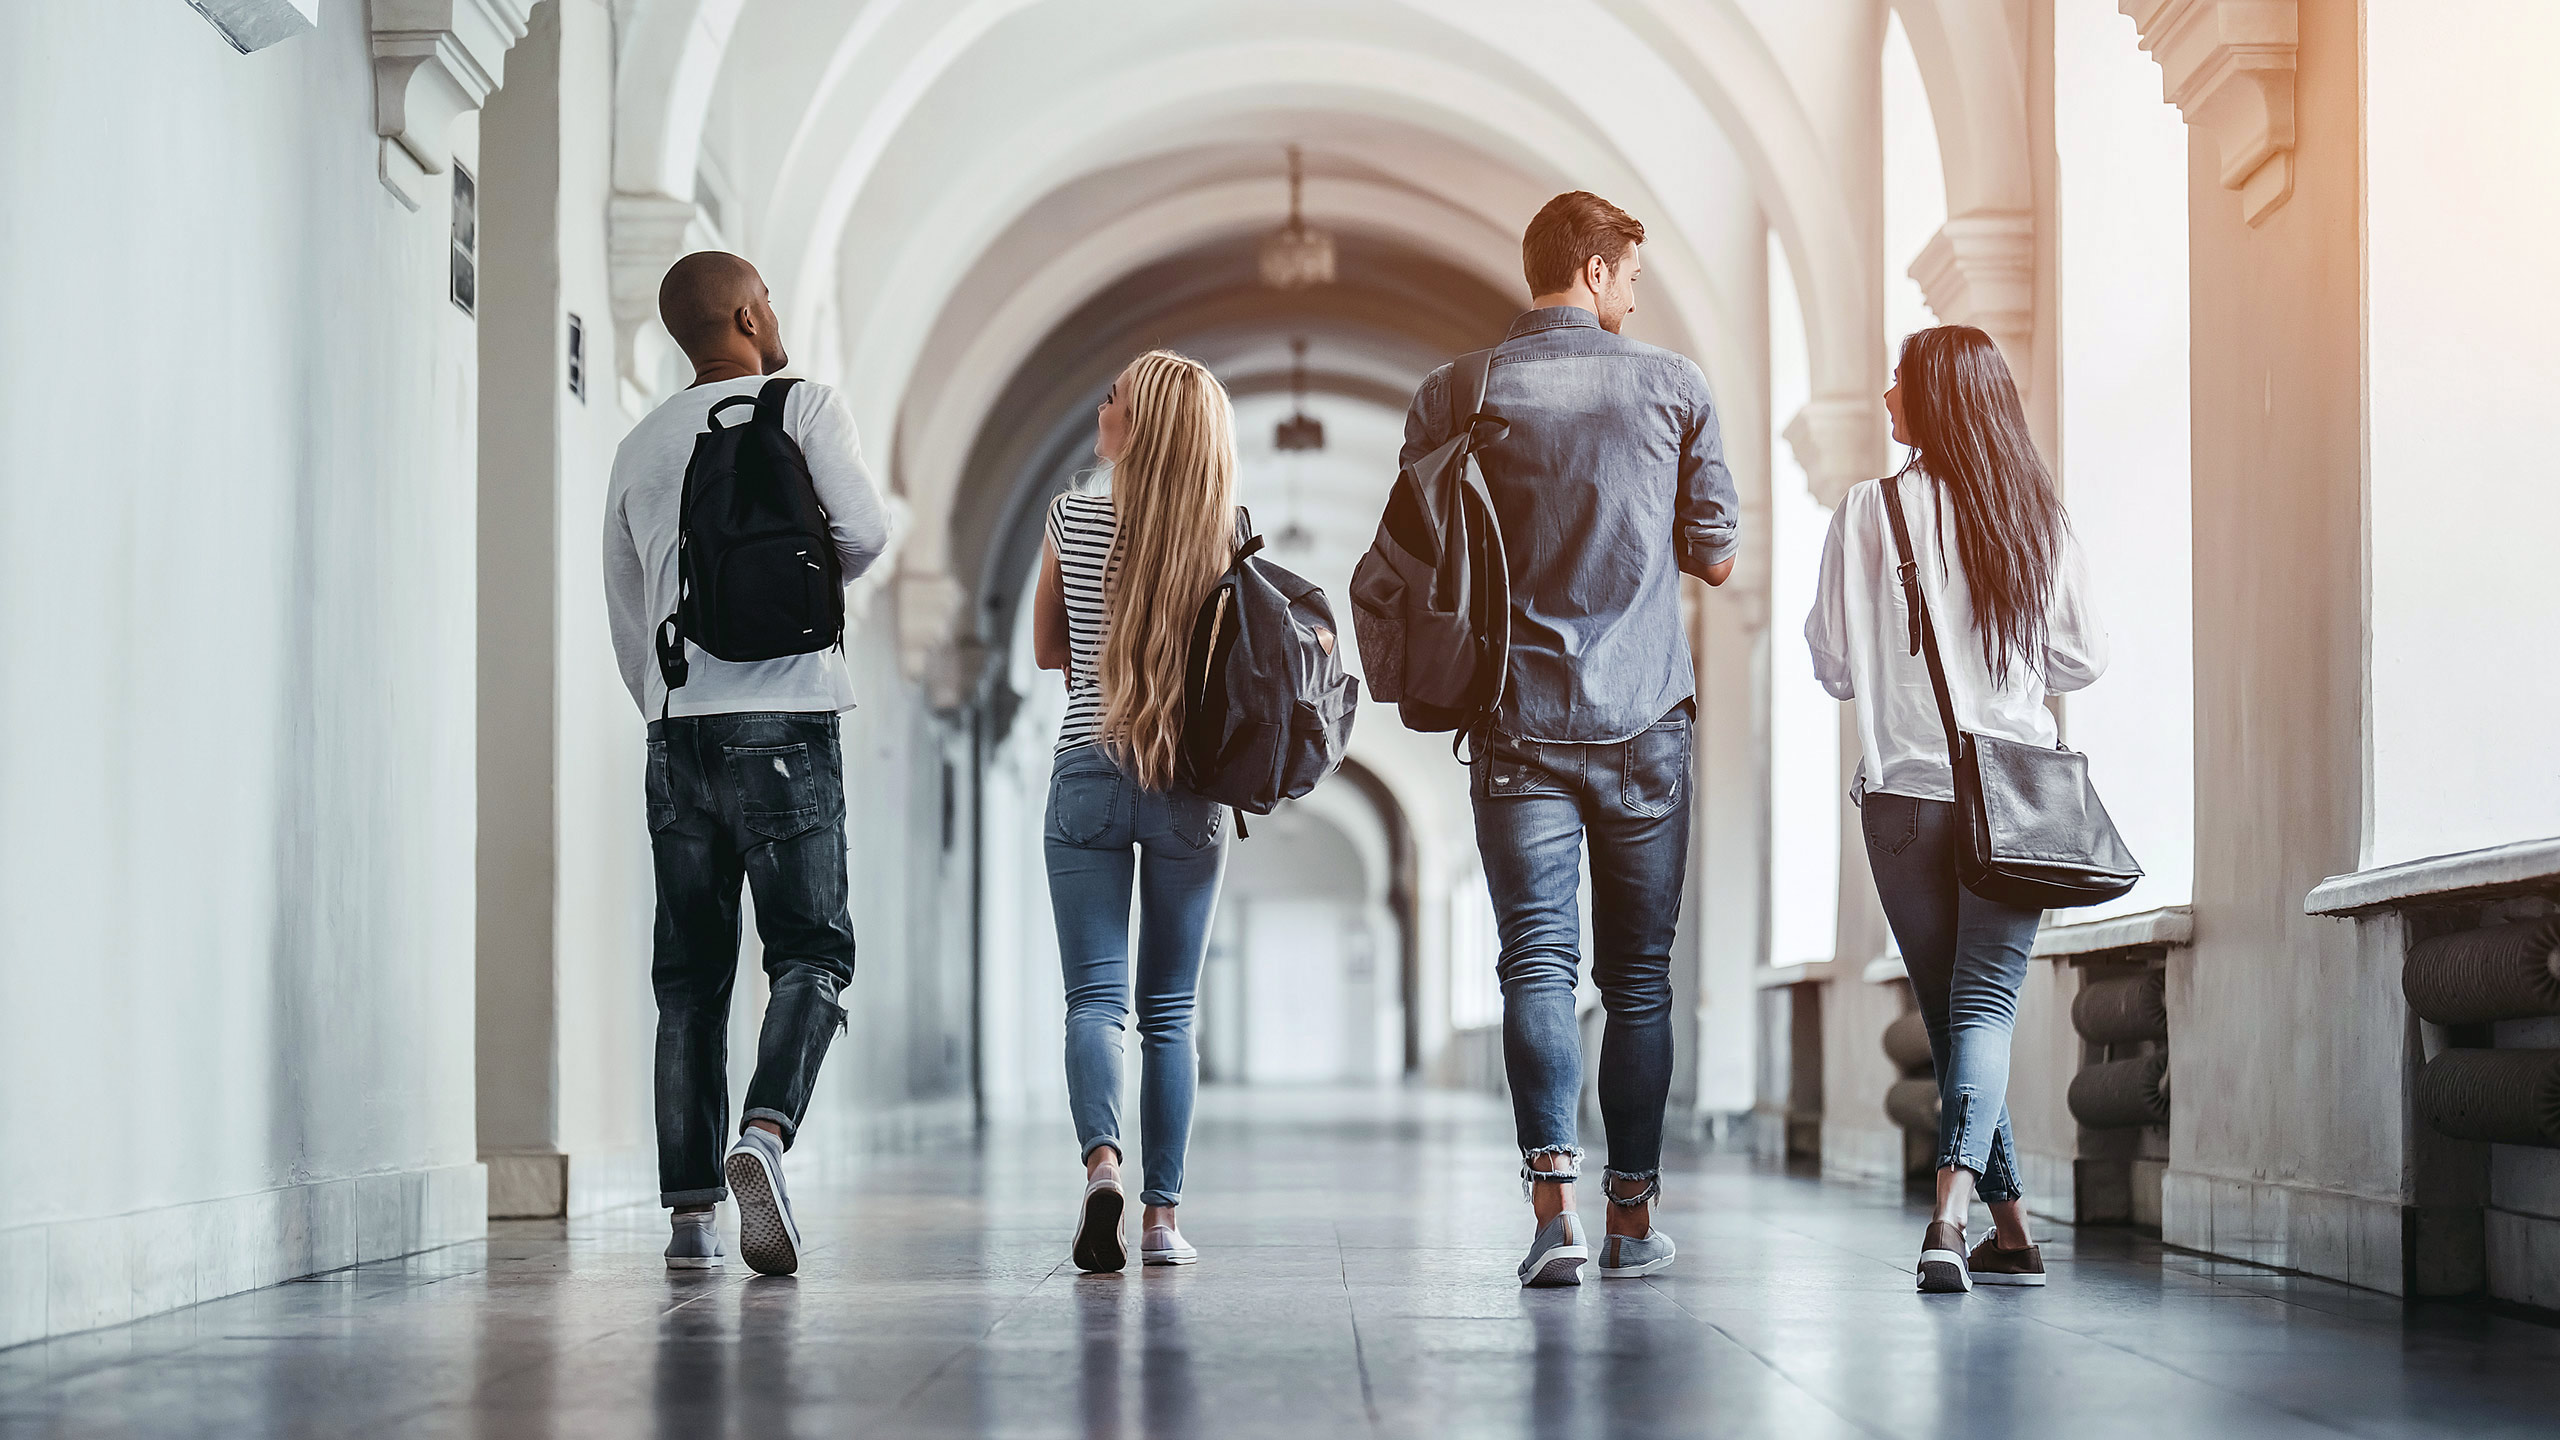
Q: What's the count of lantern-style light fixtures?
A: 3